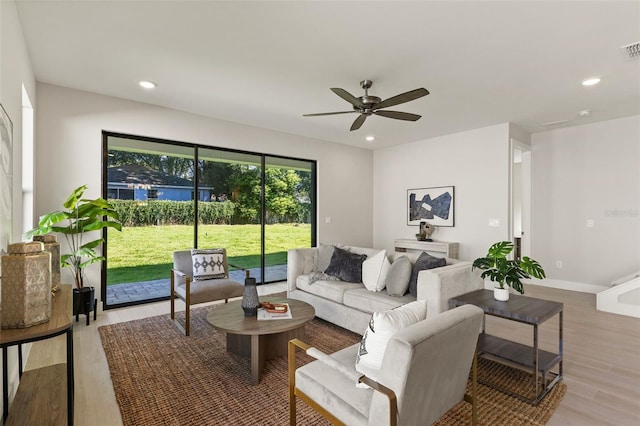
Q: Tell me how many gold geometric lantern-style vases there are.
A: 2